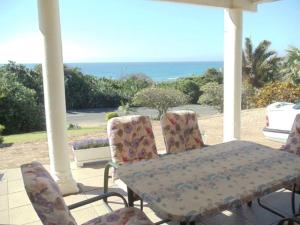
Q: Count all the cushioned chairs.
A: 4